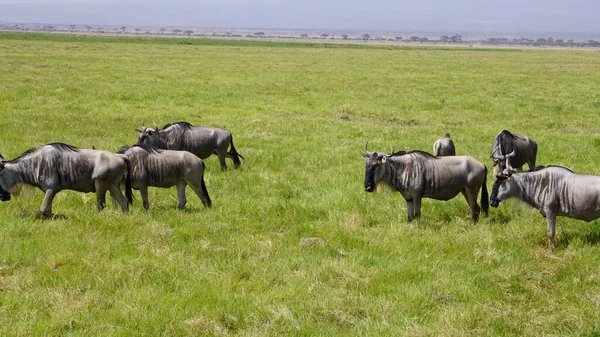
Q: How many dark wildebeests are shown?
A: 7